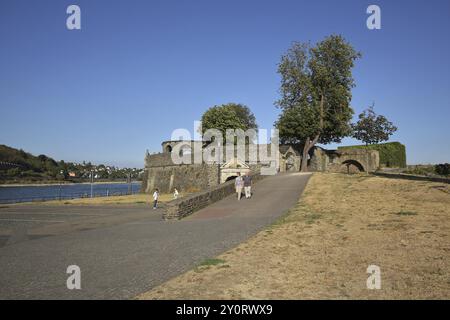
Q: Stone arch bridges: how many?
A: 1